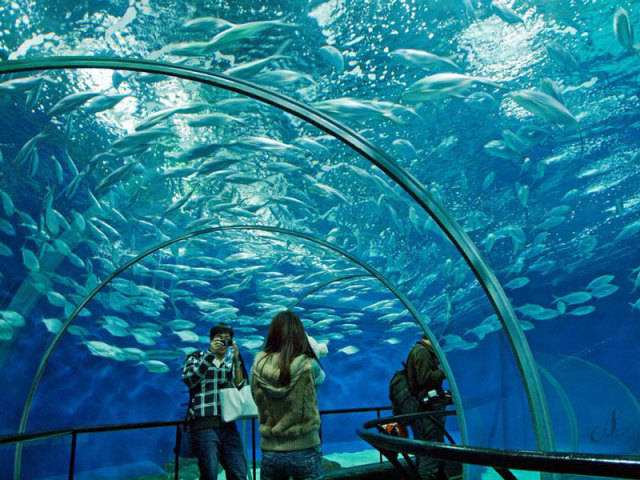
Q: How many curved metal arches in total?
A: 3